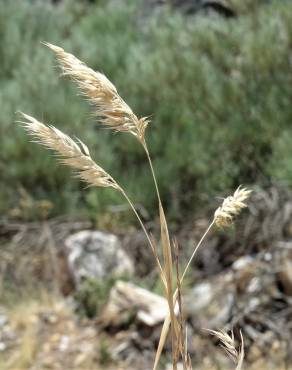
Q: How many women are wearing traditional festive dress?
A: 0